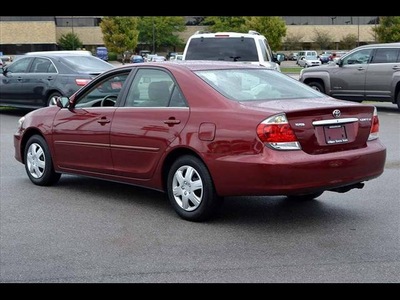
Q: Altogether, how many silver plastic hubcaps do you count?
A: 2